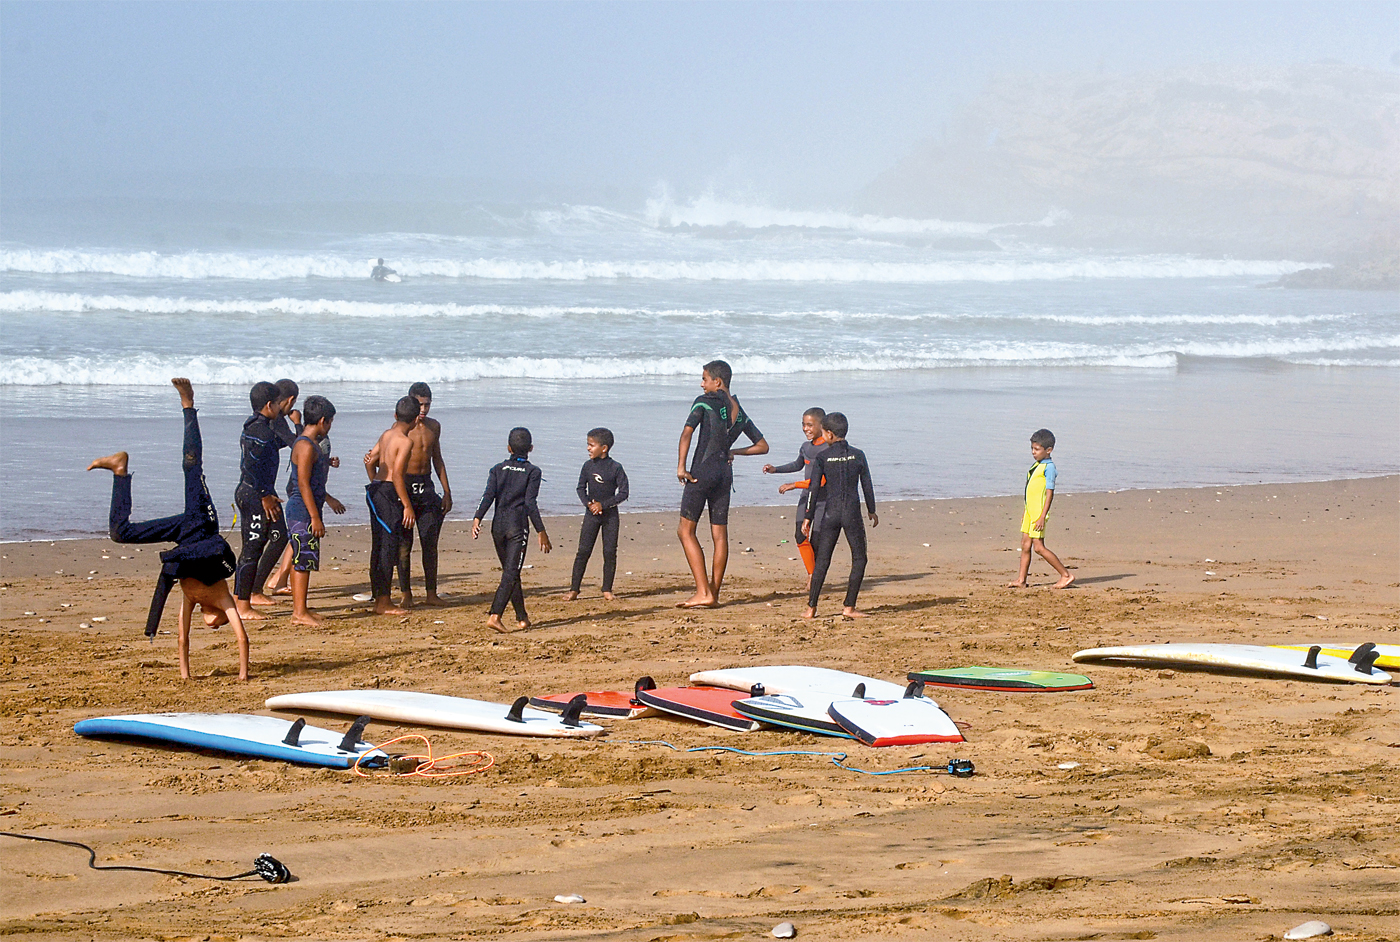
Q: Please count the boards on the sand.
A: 10